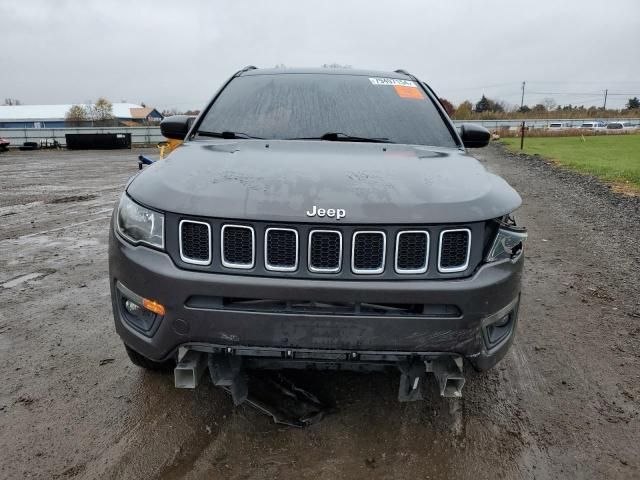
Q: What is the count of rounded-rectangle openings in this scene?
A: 7